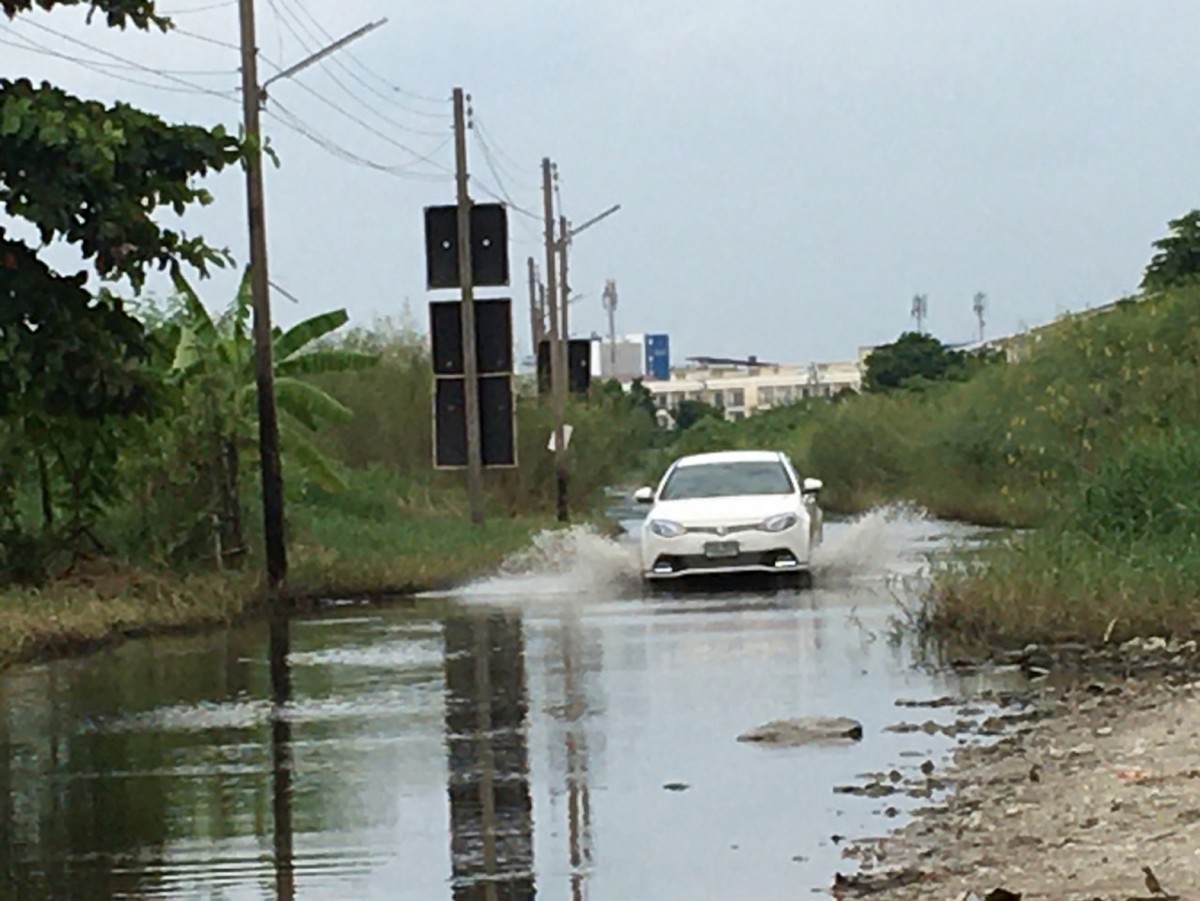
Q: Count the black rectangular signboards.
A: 4